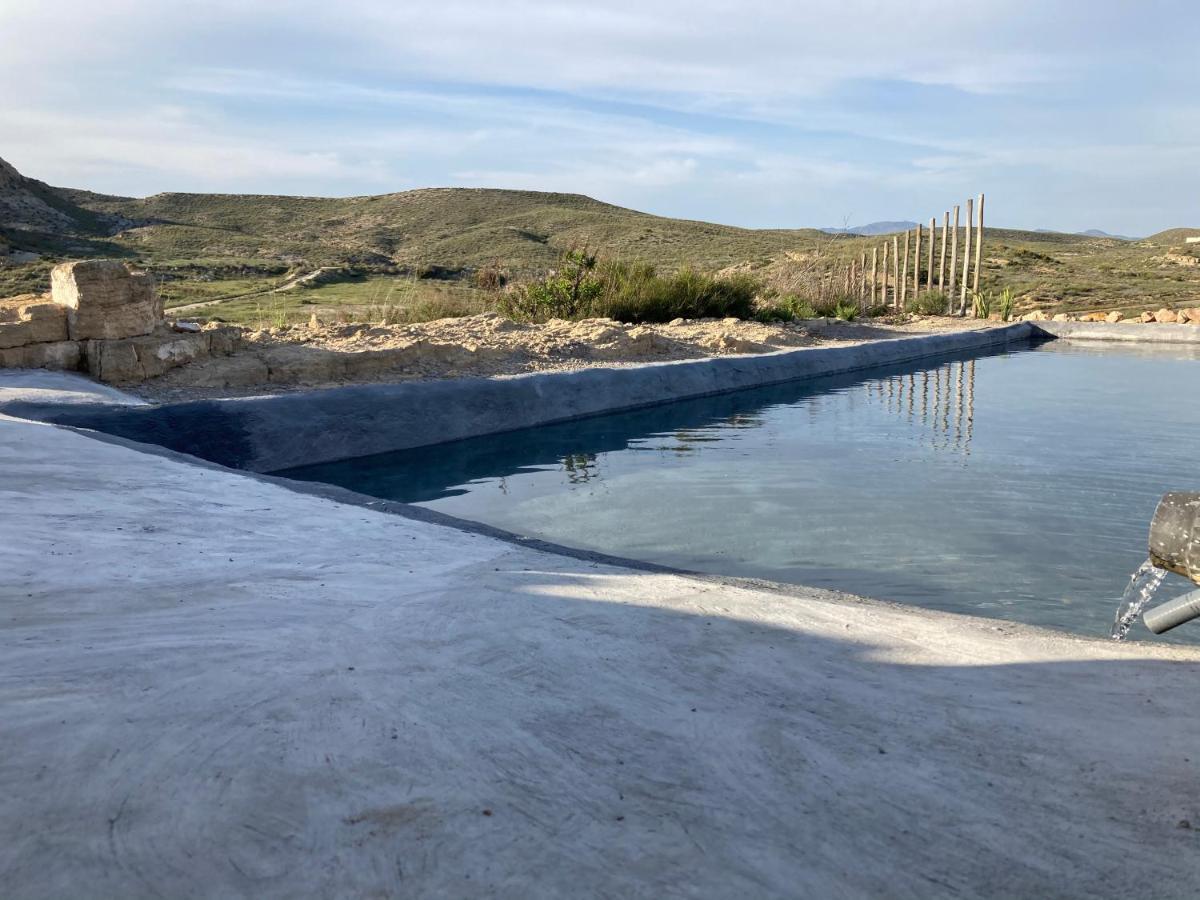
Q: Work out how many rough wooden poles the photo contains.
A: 13